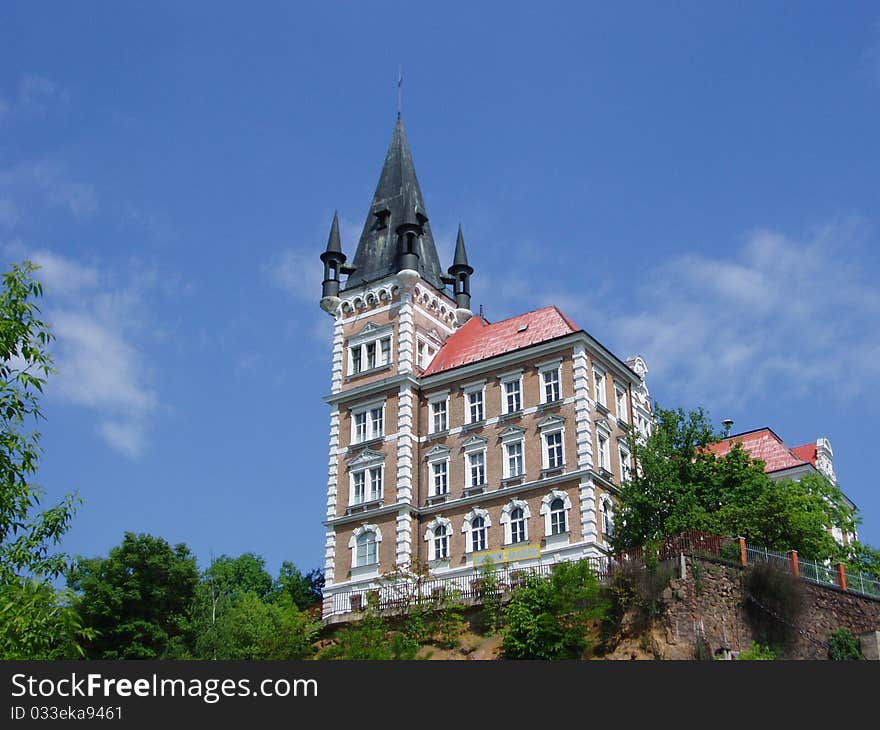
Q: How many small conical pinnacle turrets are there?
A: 3